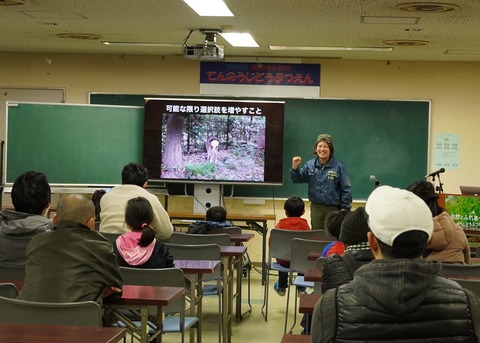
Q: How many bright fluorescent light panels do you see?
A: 2